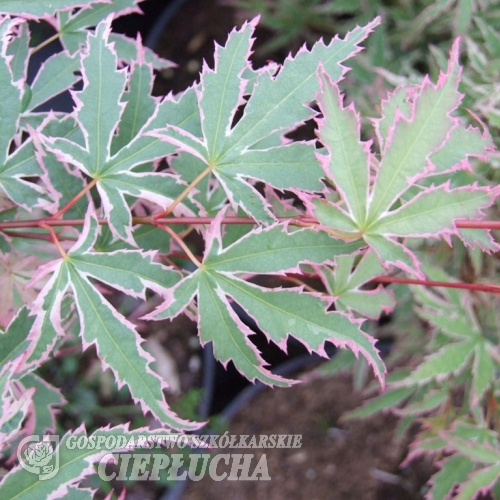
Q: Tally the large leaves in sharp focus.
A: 5